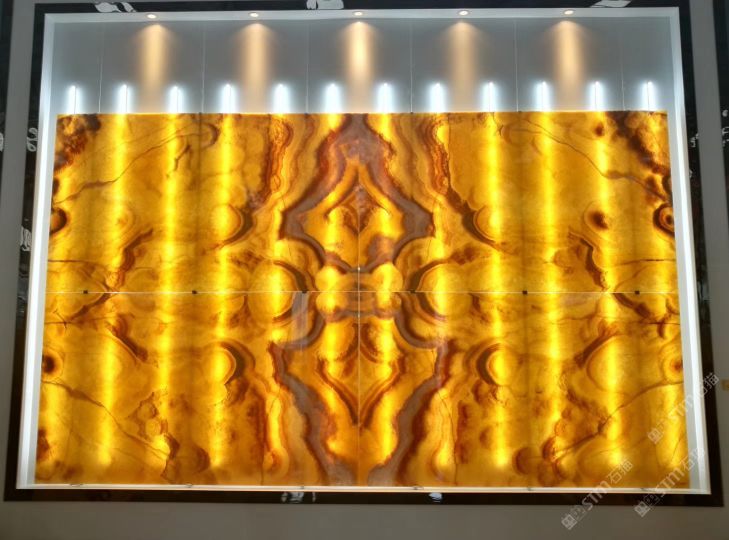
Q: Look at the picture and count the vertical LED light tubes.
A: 12